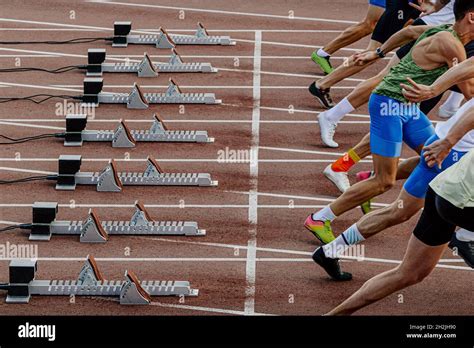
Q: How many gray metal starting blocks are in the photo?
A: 7